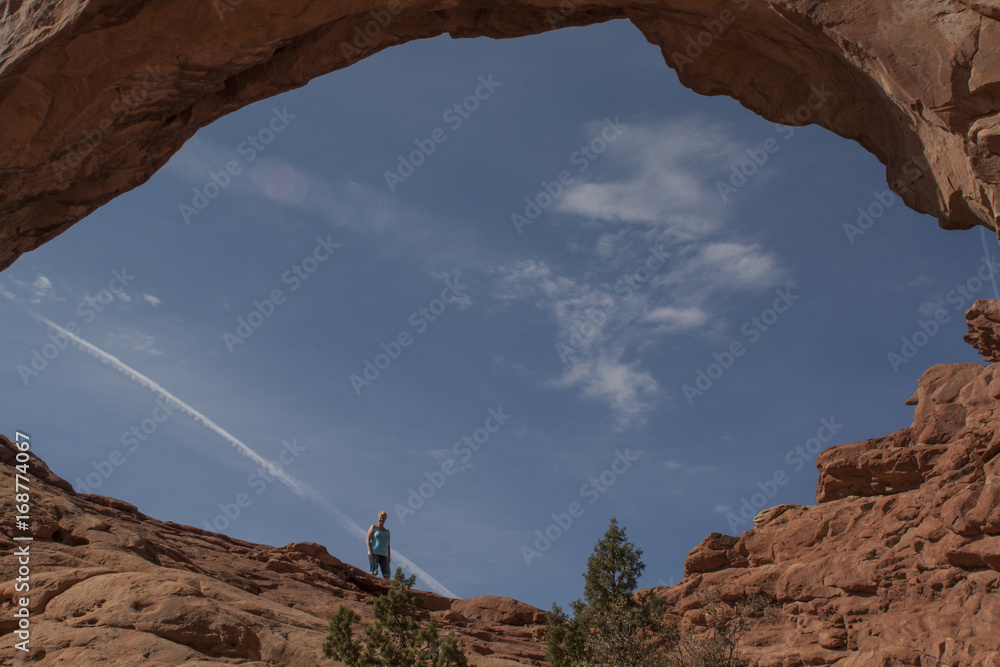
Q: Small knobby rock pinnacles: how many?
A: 1